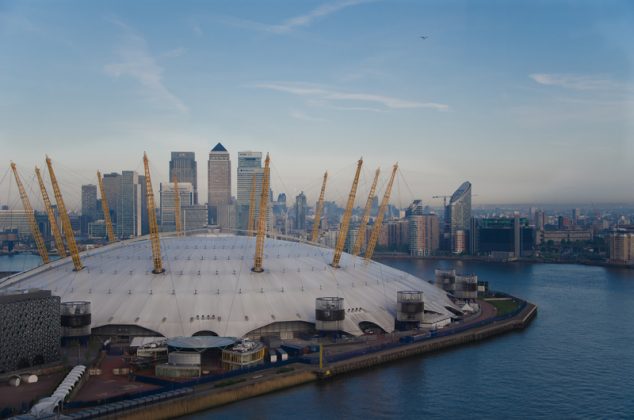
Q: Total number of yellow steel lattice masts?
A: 12